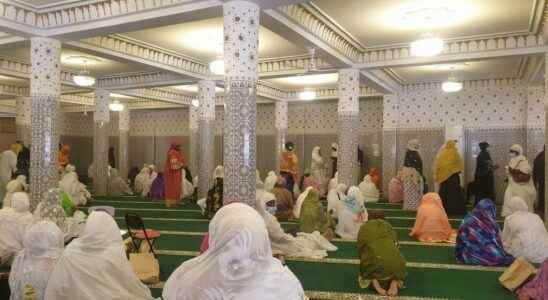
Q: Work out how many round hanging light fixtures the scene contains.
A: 7